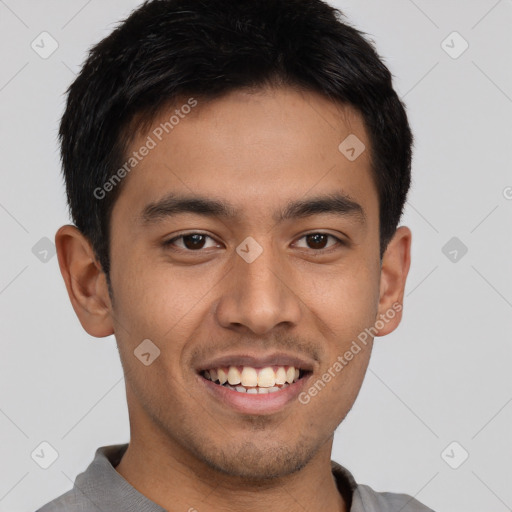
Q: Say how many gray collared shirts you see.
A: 1